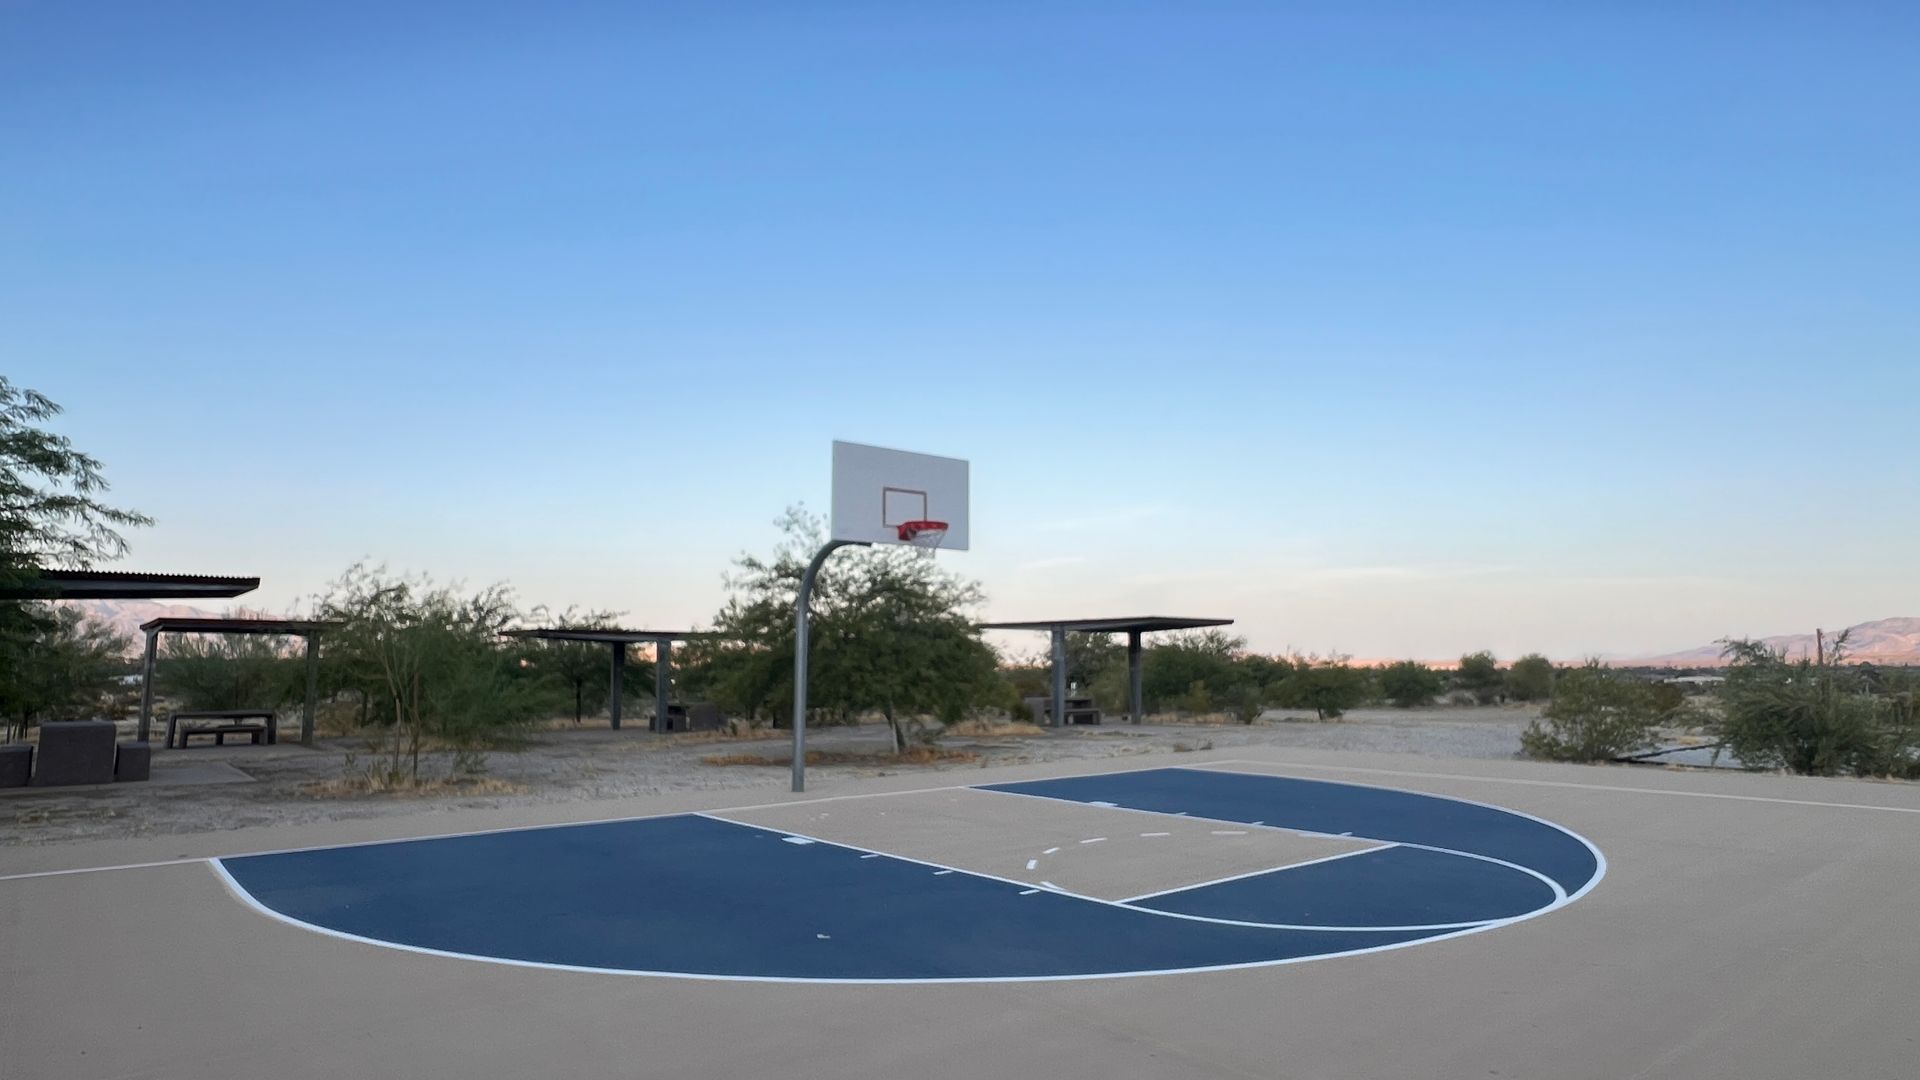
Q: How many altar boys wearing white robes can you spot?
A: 0